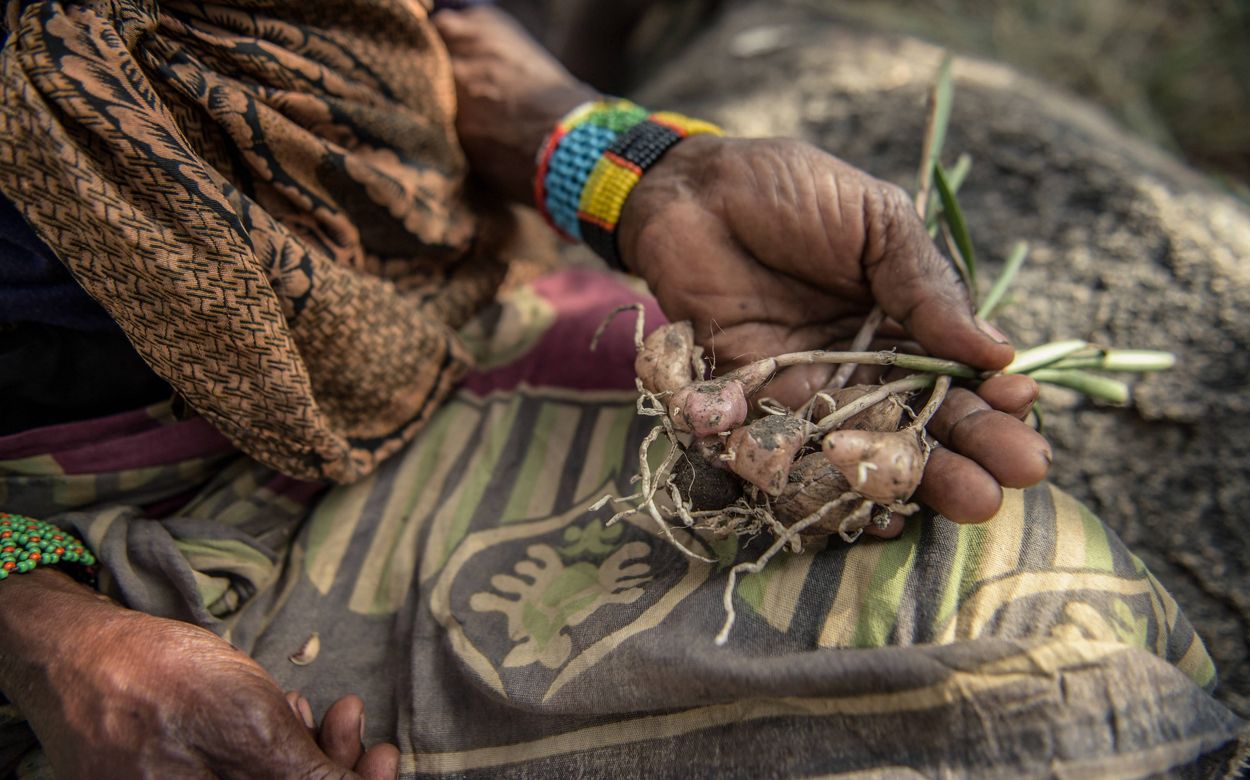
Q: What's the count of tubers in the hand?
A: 7